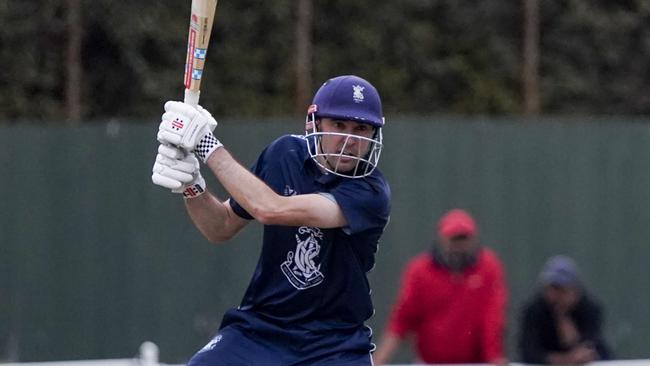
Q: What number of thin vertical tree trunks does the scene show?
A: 3